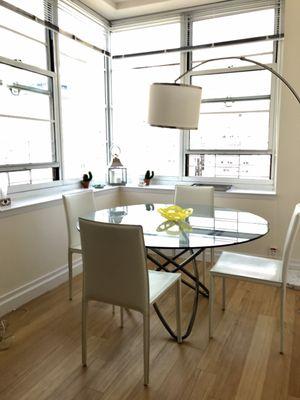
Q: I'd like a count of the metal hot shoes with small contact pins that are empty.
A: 0